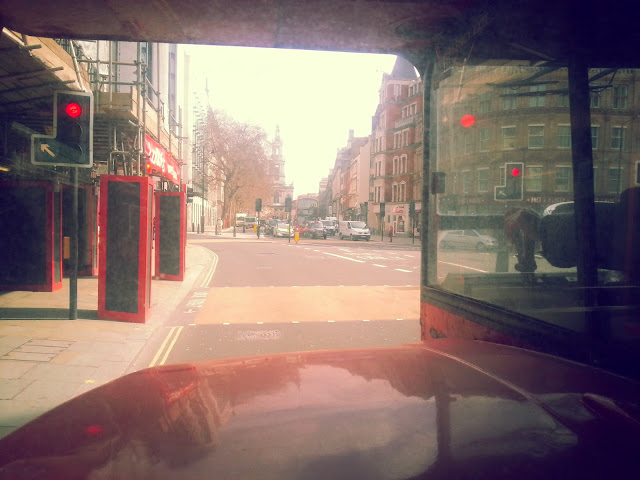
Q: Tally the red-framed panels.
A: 4